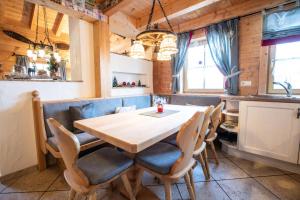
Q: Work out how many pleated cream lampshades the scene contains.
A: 3